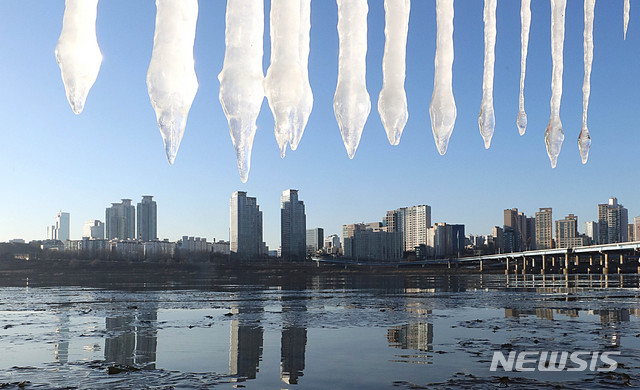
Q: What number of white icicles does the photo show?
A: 12